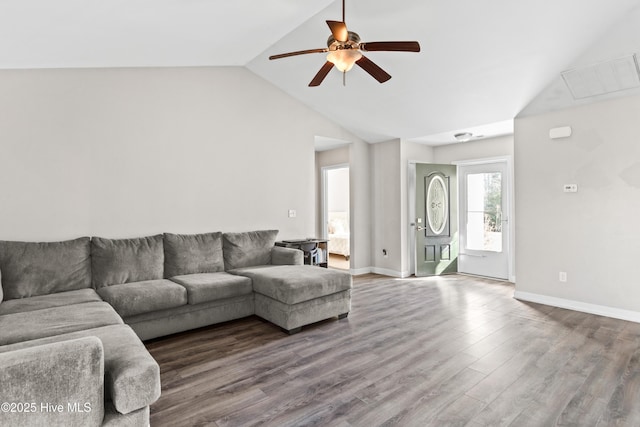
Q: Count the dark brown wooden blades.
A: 5